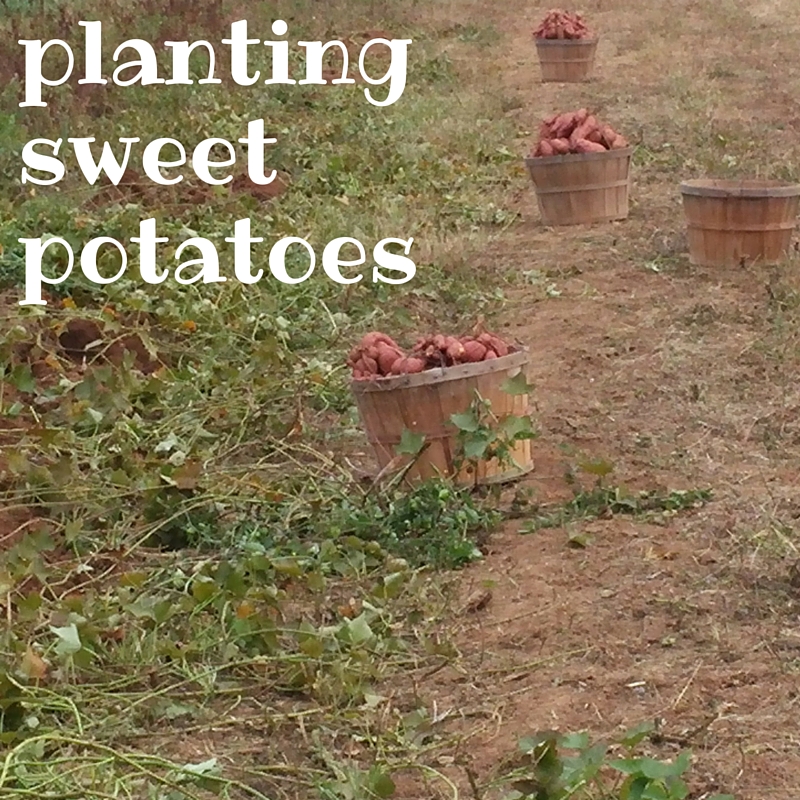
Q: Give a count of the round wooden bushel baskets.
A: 4